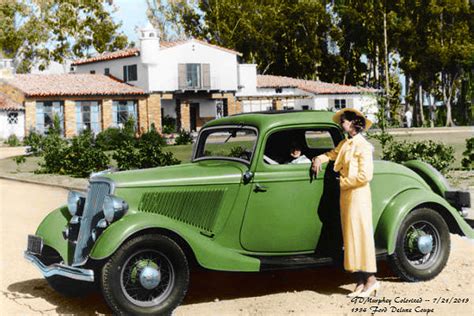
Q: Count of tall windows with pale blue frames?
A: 3